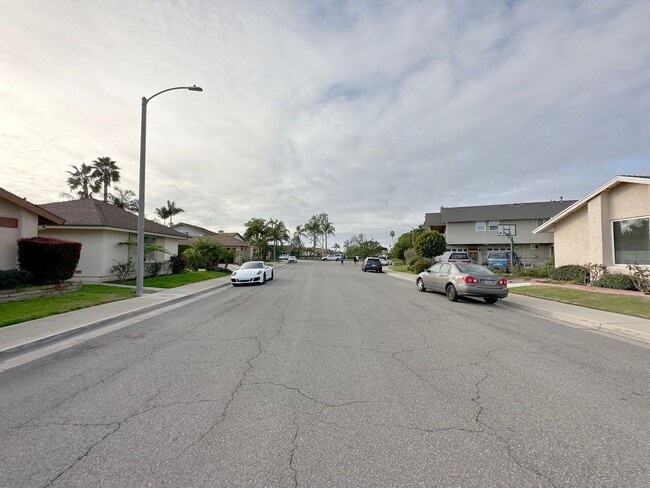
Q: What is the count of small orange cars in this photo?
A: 0